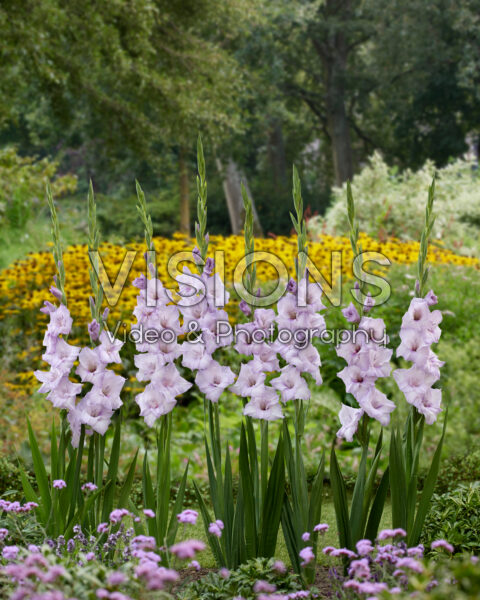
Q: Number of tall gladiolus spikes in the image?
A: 8